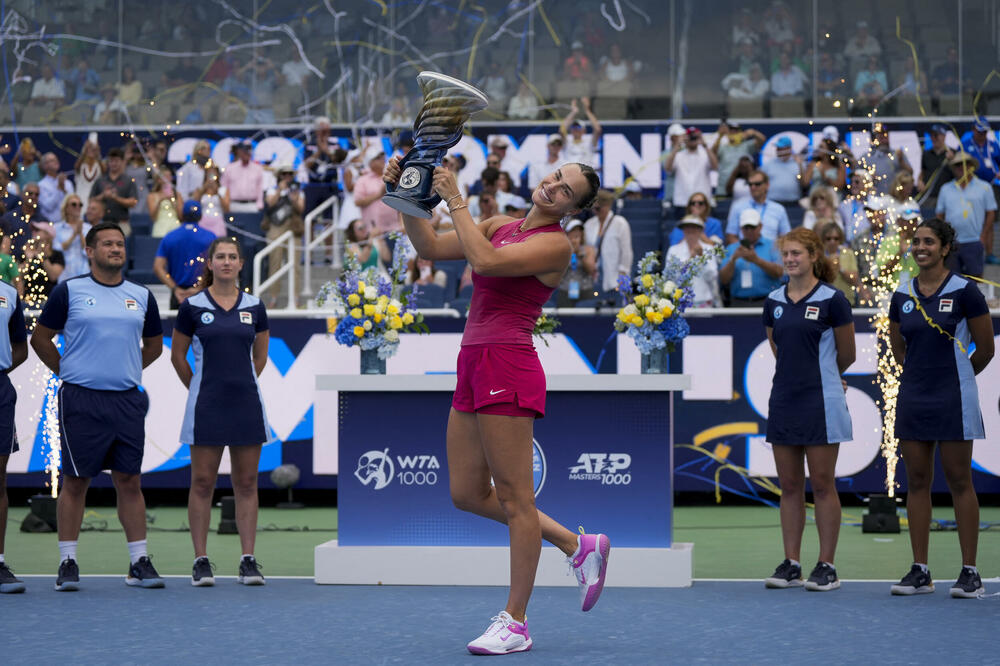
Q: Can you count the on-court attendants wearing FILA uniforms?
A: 5